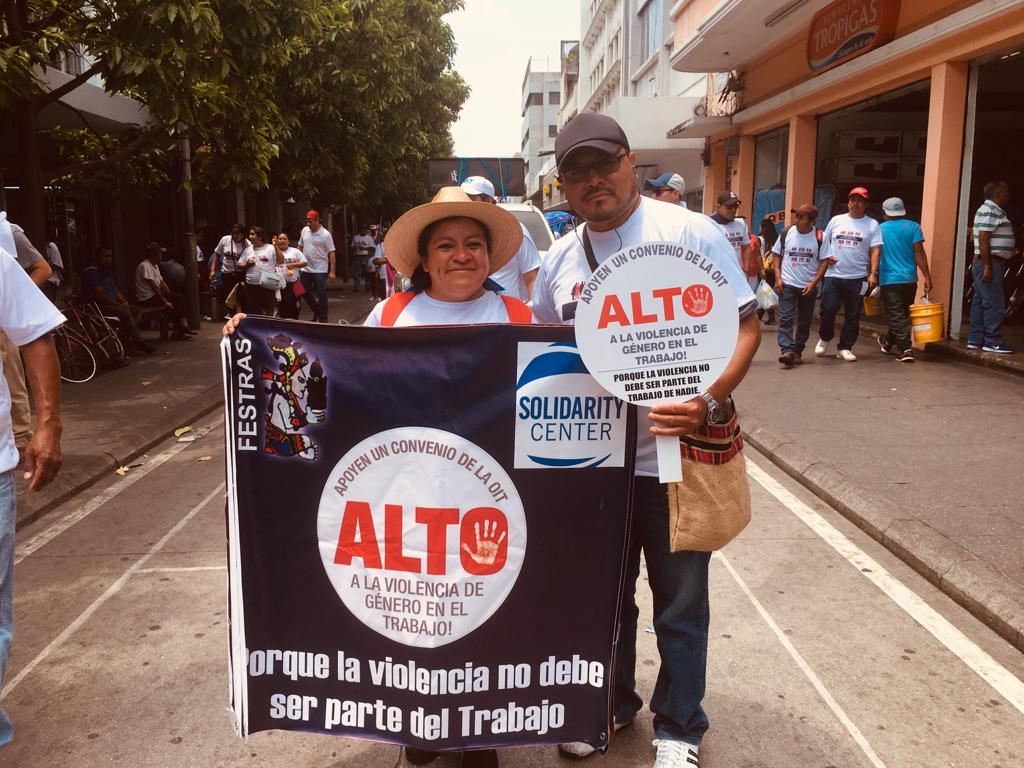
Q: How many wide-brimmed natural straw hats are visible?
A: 1